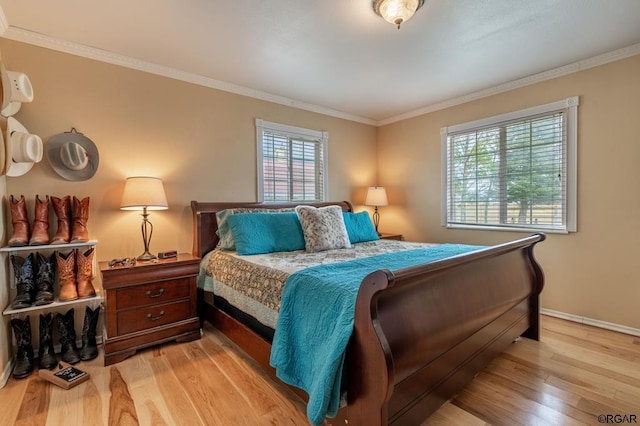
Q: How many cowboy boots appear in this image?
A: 12